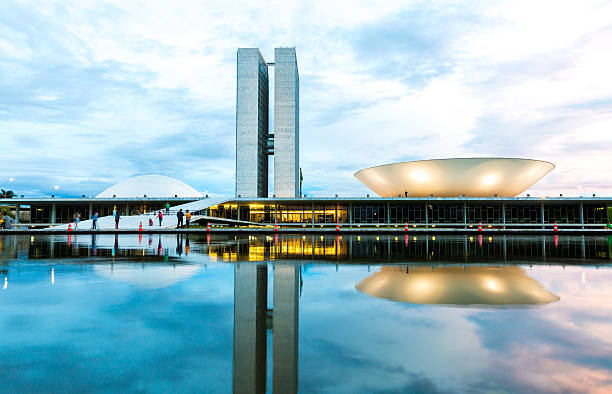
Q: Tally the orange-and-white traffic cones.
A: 8